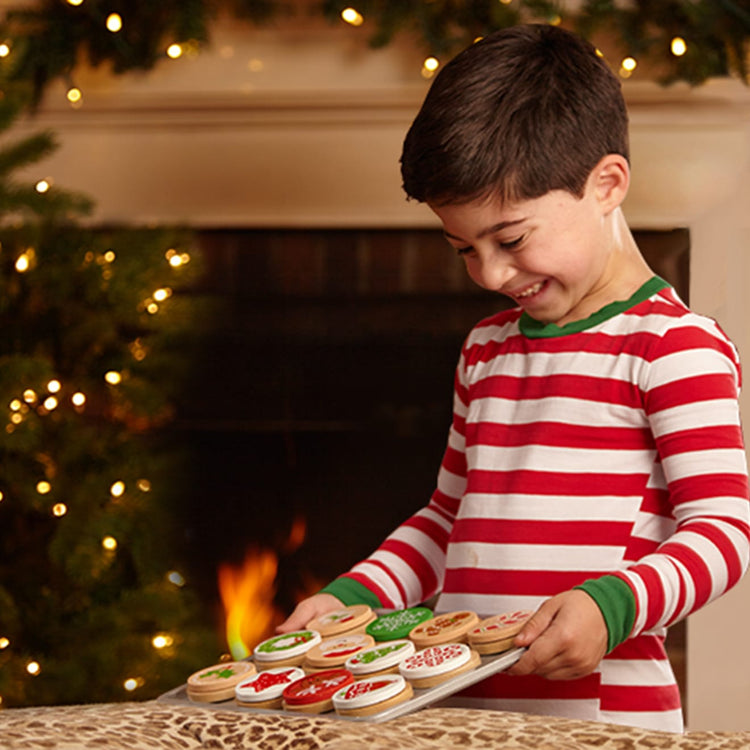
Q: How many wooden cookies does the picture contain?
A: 12